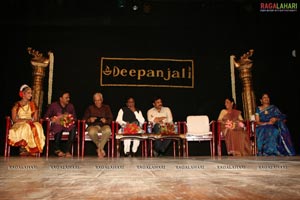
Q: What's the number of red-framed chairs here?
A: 8